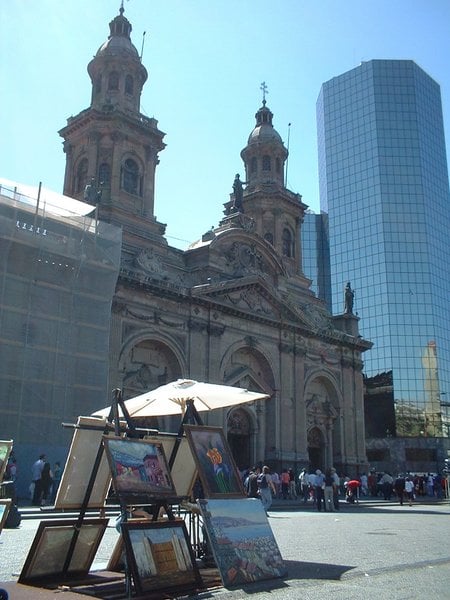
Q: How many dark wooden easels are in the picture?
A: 2